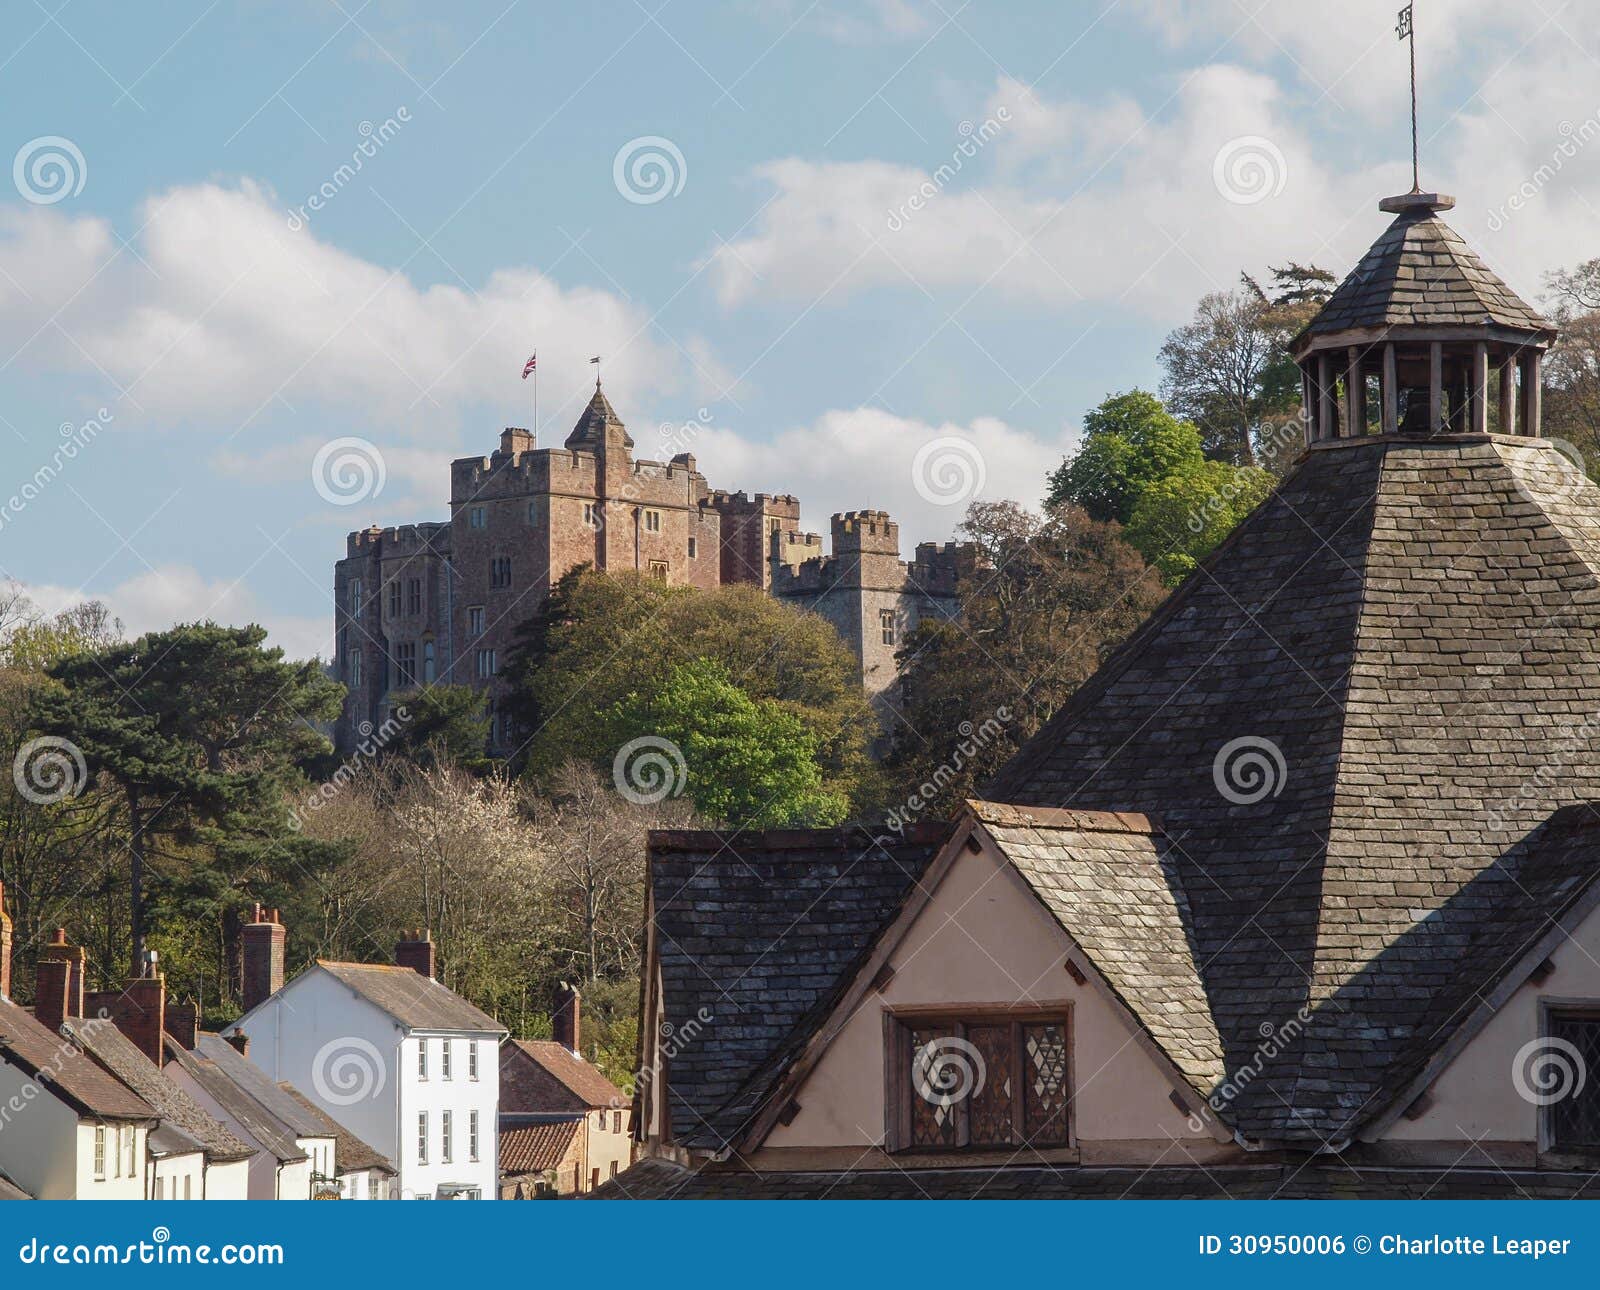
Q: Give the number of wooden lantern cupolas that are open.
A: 1